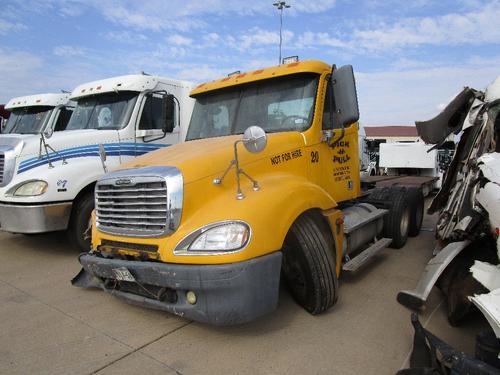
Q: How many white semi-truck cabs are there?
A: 2